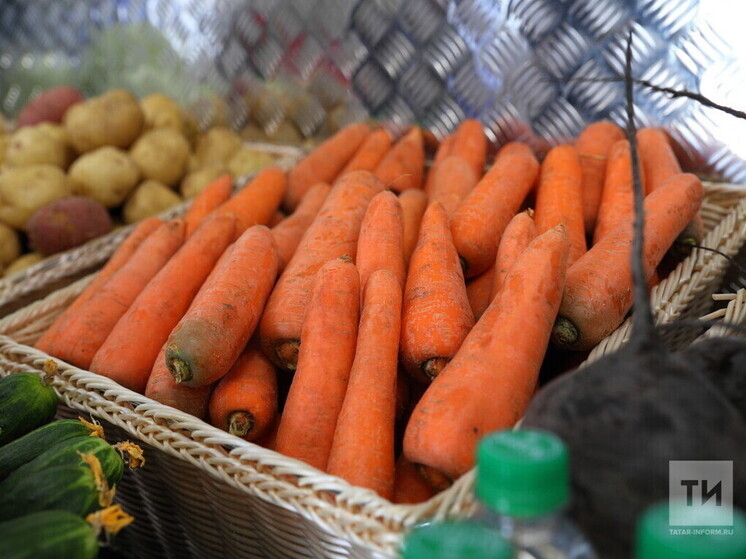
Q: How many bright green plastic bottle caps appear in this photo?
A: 3